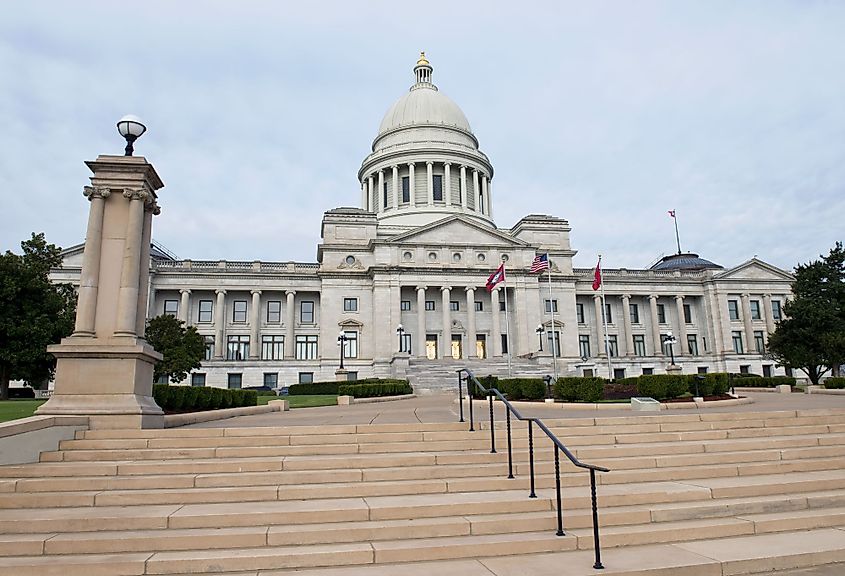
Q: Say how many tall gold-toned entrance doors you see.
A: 3